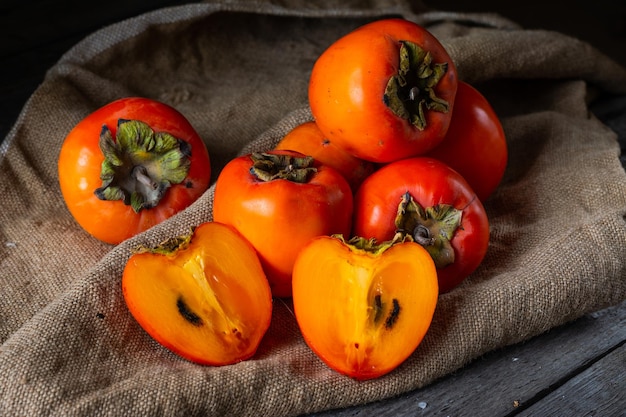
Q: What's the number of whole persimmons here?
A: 6